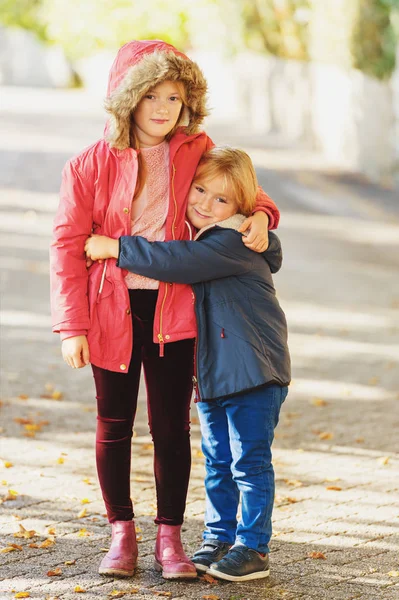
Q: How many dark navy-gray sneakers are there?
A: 2